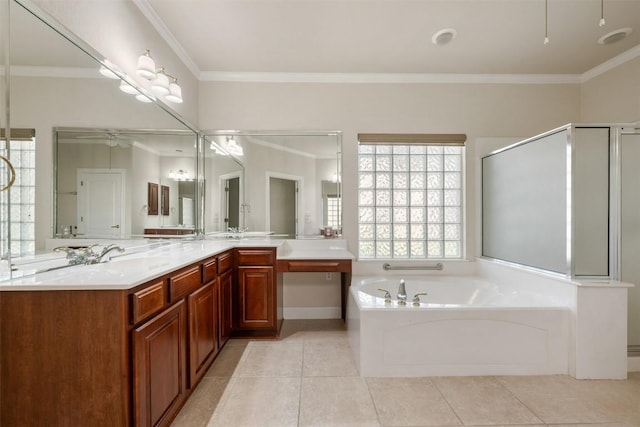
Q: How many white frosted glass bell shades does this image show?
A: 3